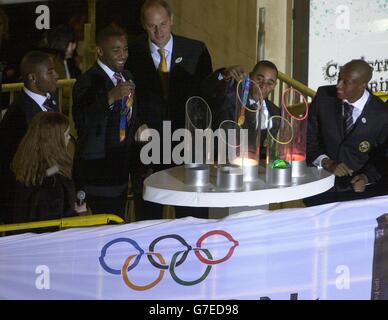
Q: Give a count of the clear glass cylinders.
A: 5